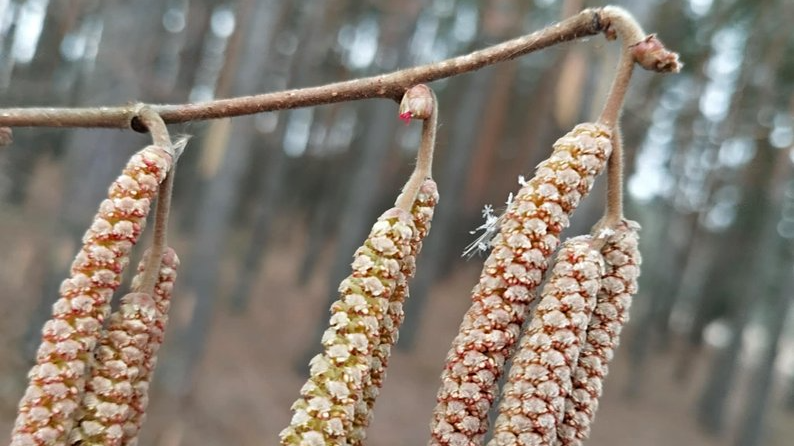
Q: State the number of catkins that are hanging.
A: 8